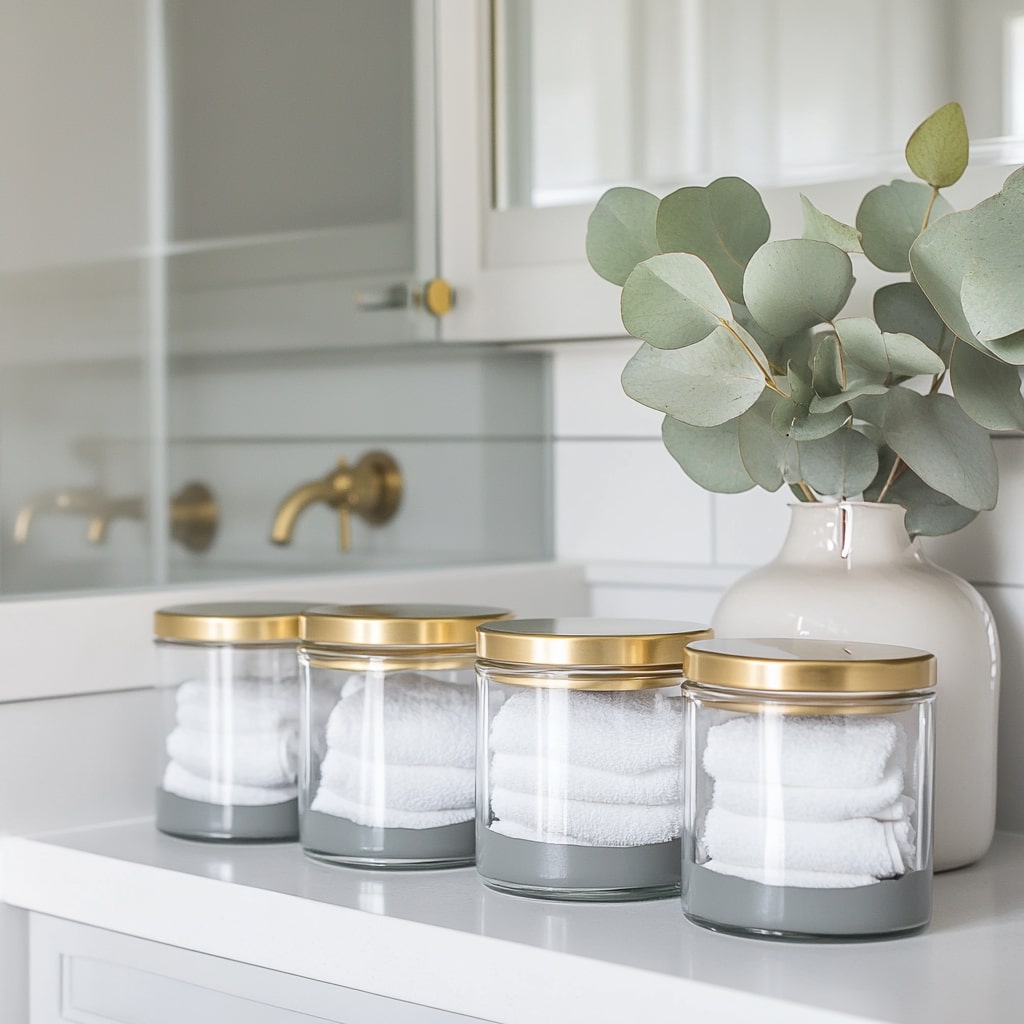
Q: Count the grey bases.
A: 4